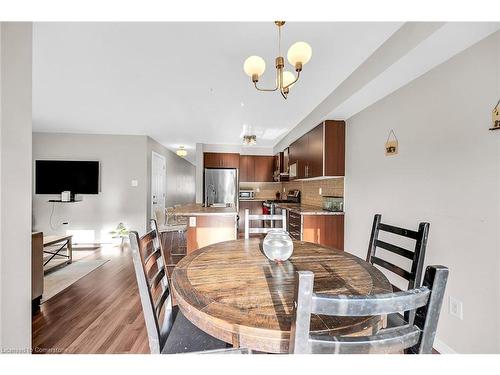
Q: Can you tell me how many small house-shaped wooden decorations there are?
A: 2